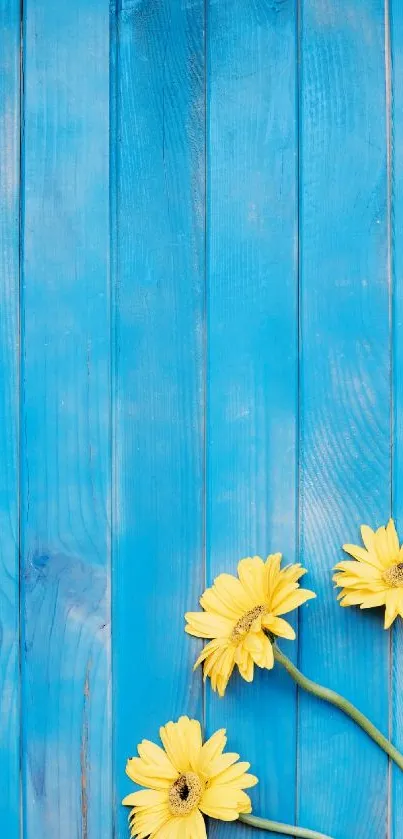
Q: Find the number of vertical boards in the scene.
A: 6